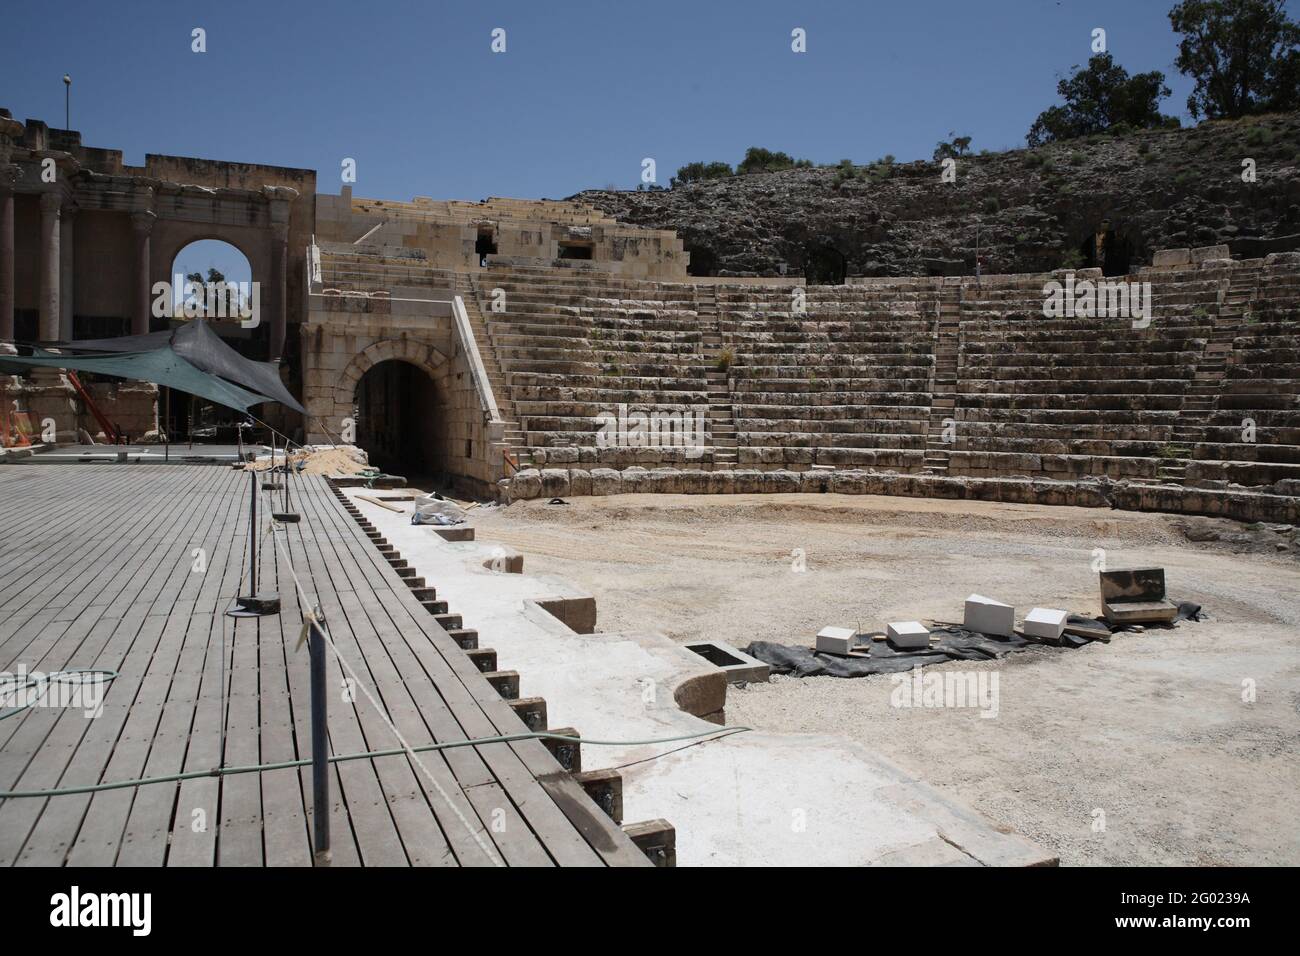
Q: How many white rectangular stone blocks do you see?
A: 4